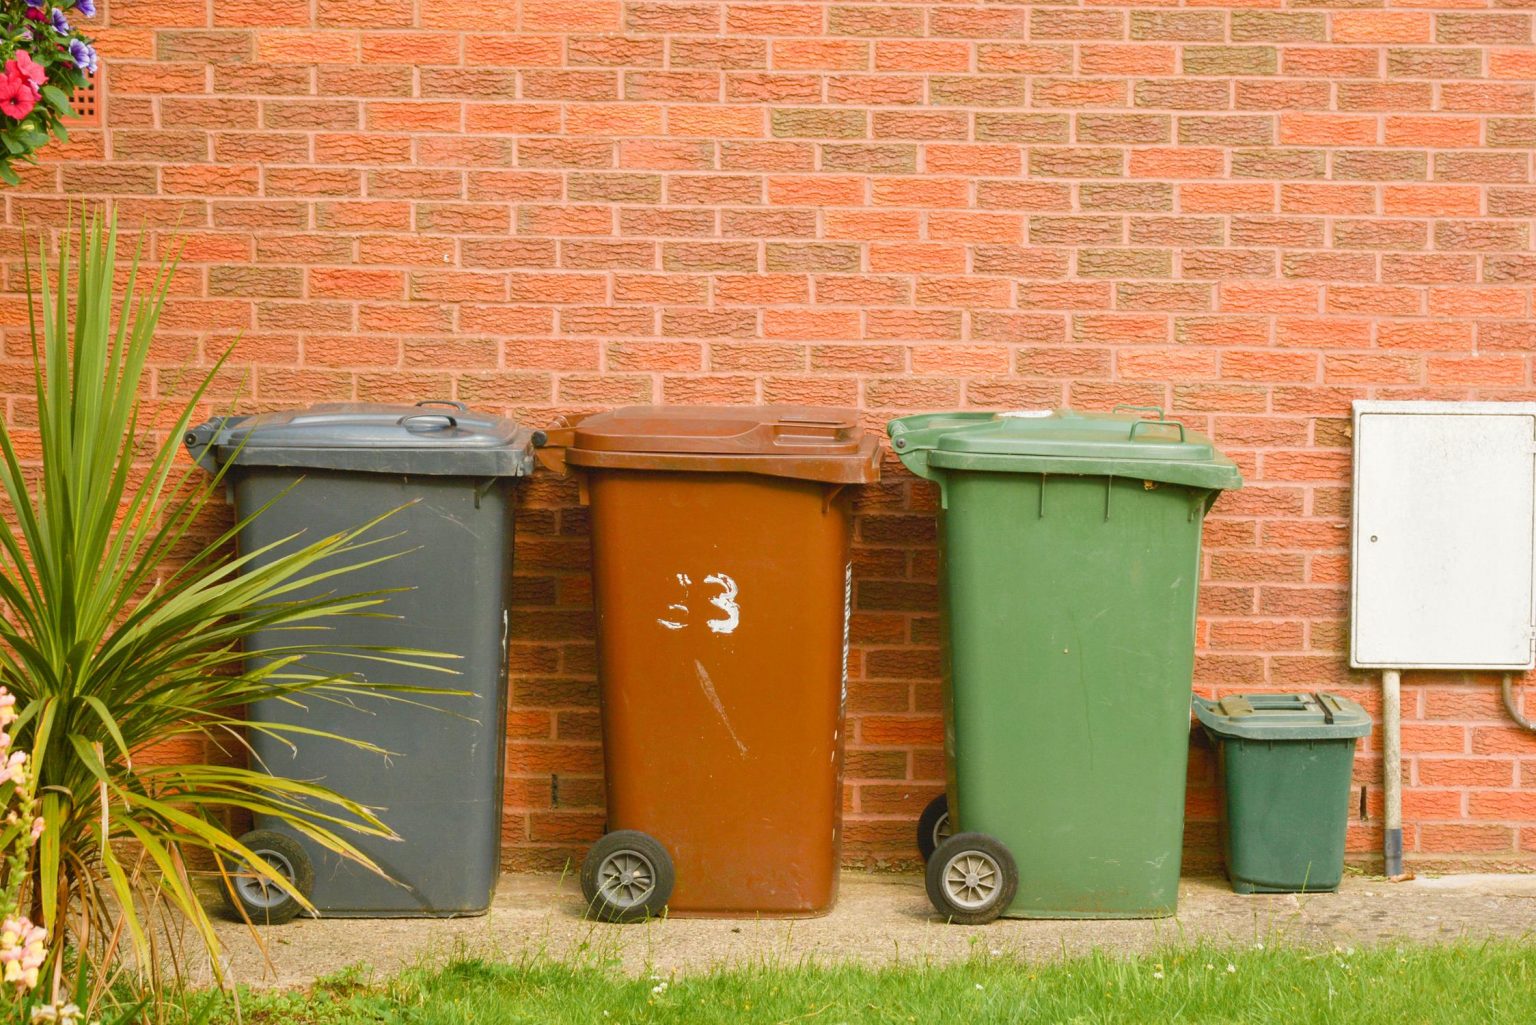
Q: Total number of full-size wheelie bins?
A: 3